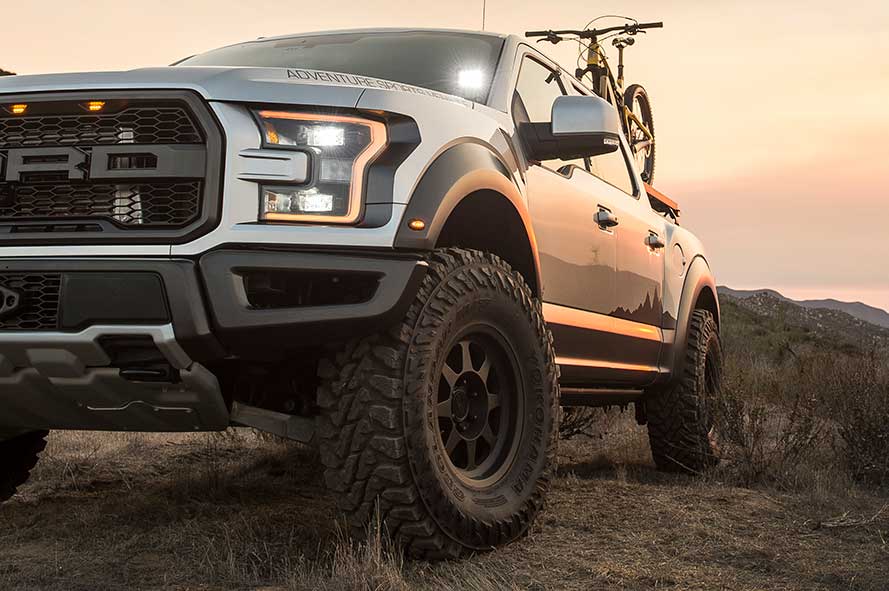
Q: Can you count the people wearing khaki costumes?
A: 0